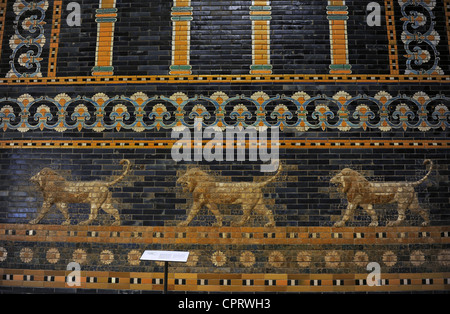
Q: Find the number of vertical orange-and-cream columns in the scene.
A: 4